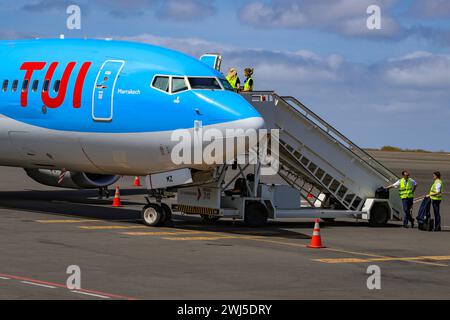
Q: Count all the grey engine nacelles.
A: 1